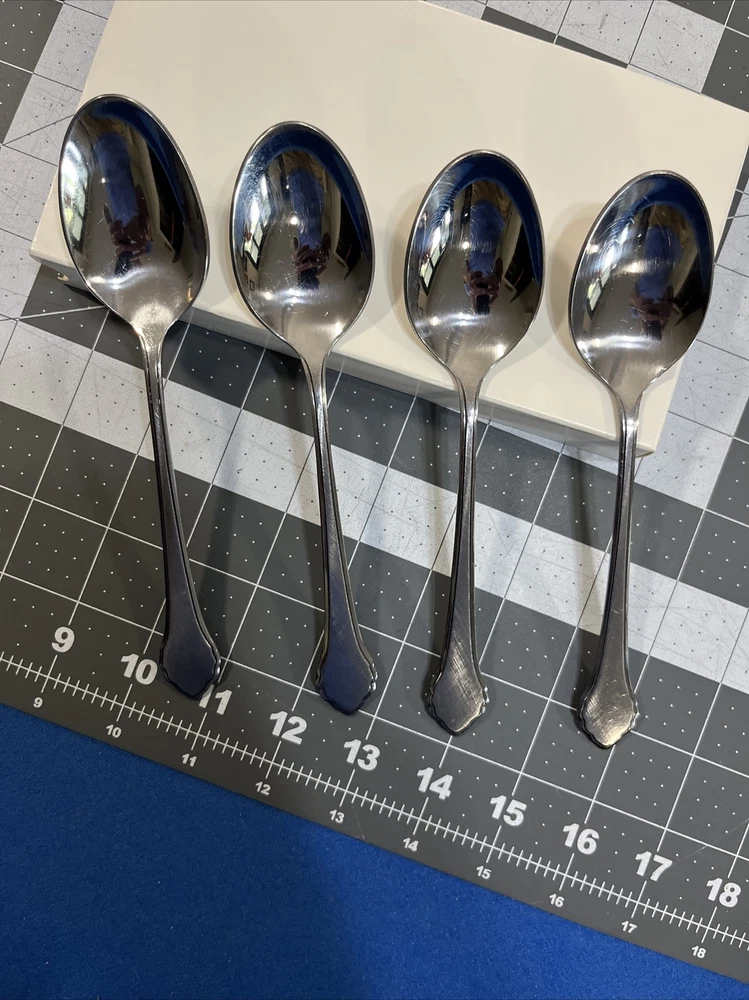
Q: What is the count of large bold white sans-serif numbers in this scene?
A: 10